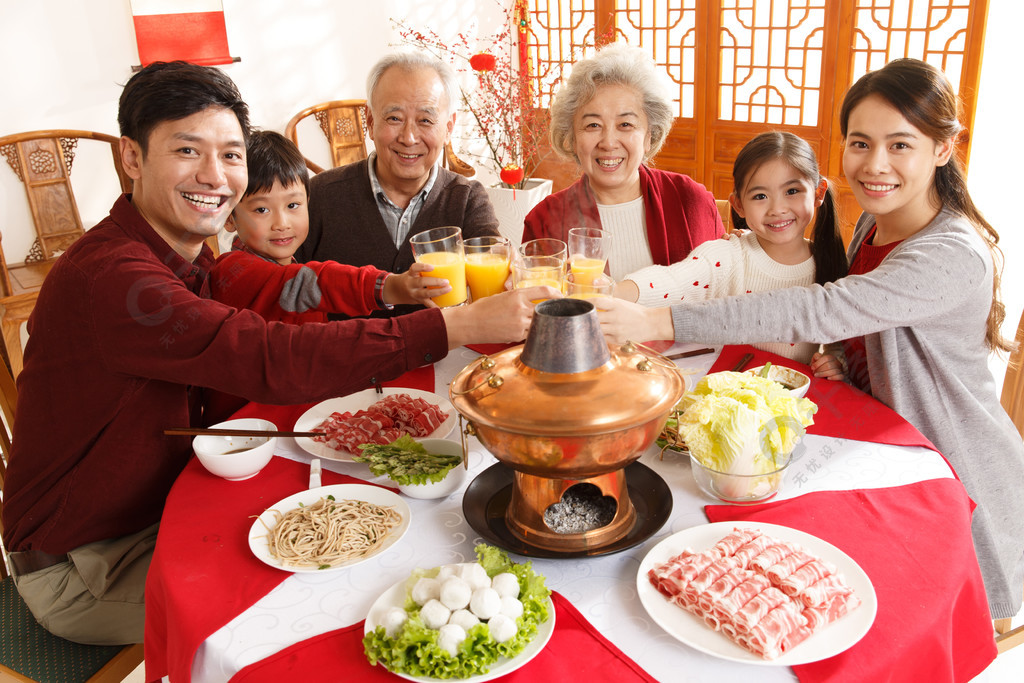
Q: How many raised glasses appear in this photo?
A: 6